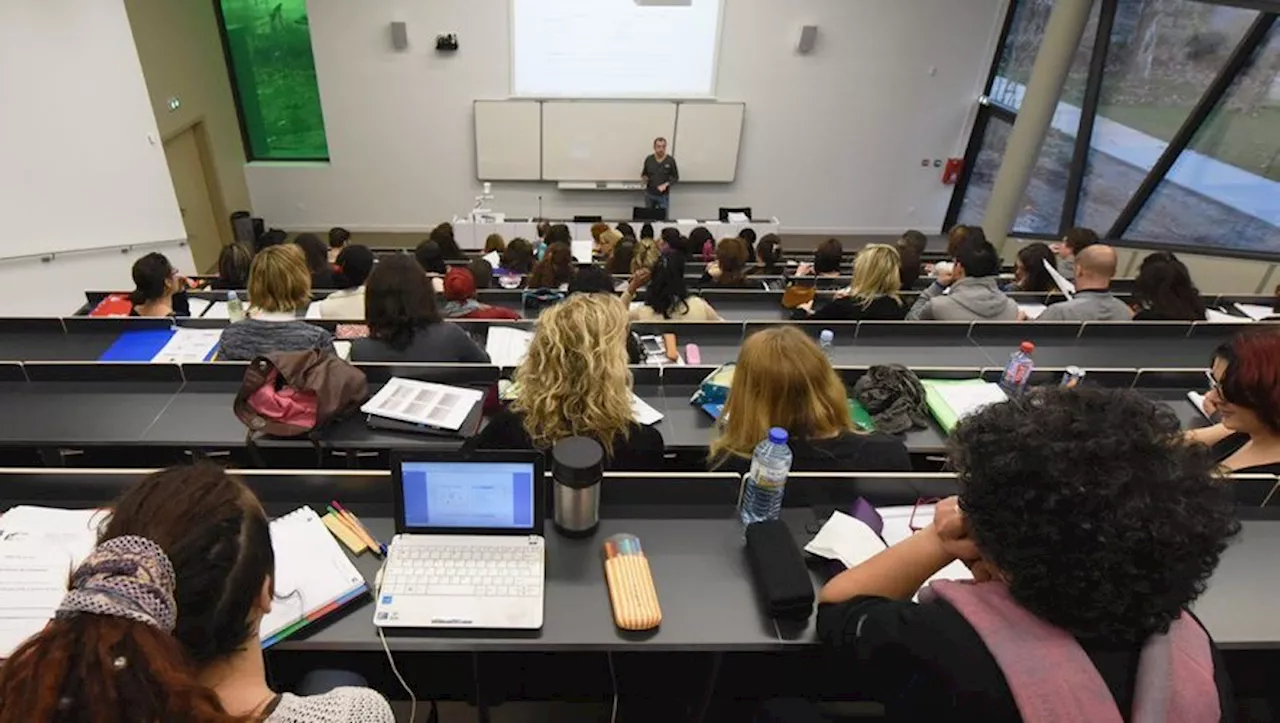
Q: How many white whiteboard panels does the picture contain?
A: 3